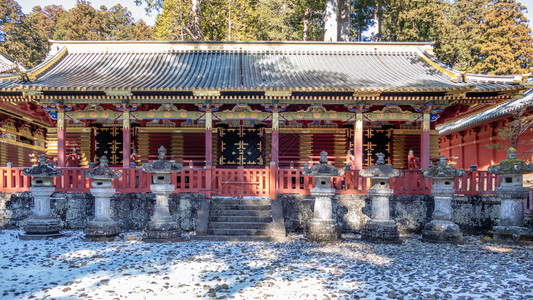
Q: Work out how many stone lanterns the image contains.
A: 7